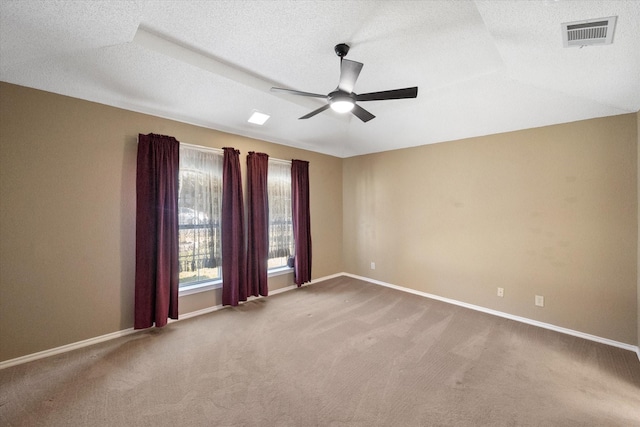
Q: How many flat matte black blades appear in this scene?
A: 5